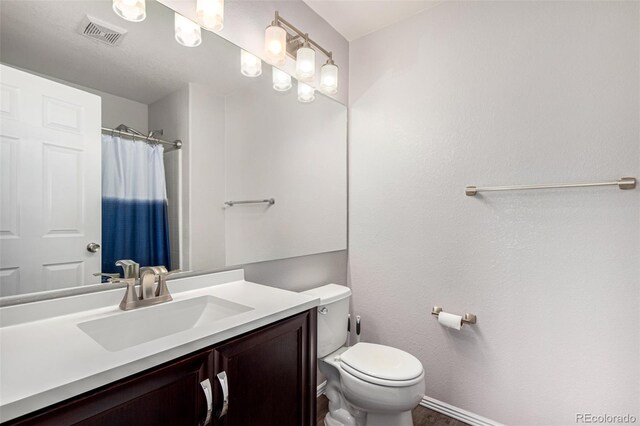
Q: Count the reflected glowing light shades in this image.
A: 5